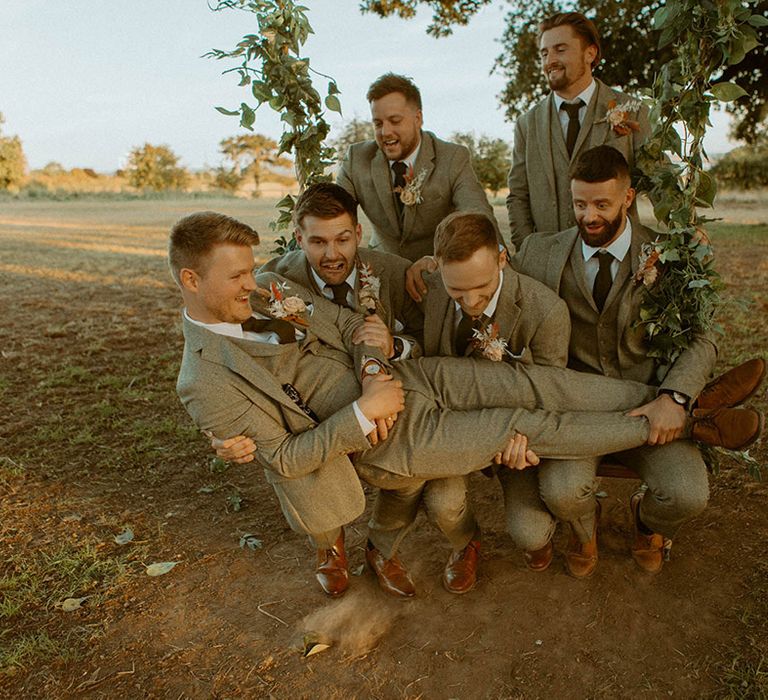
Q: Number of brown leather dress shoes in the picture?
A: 8